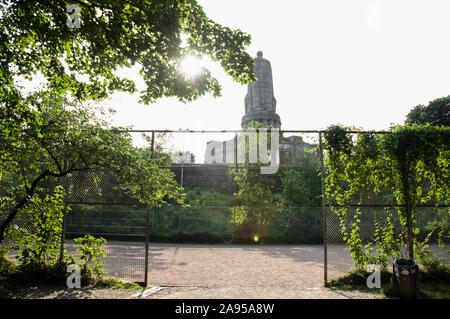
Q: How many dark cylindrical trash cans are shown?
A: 1